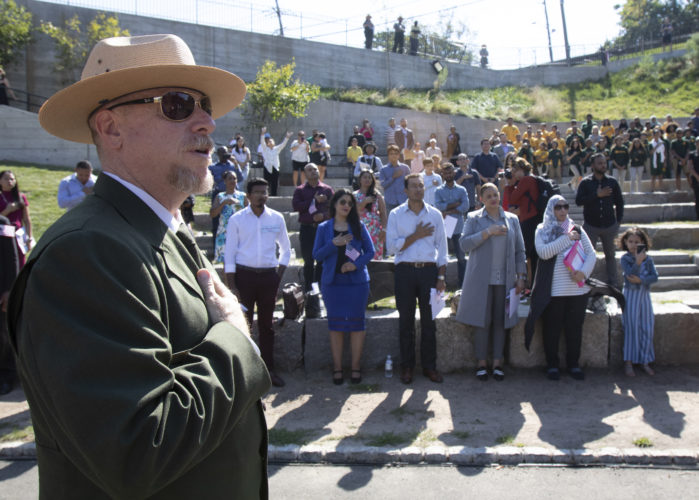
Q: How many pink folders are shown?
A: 1